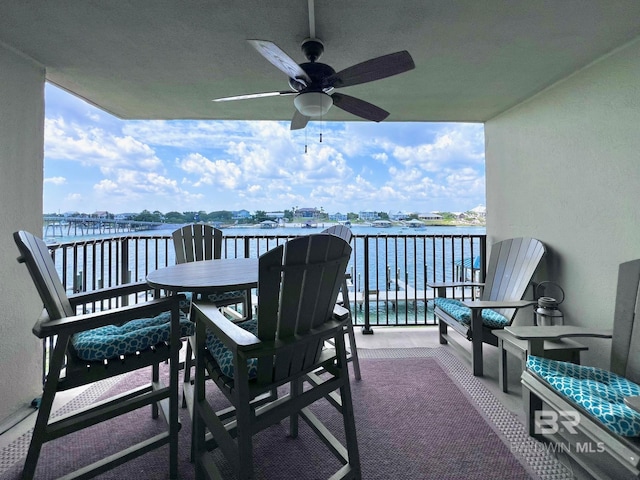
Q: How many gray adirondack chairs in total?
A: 6